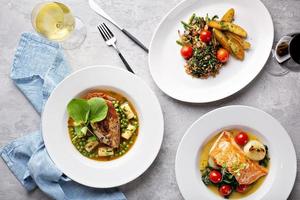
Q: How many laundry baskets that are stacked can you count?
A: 0